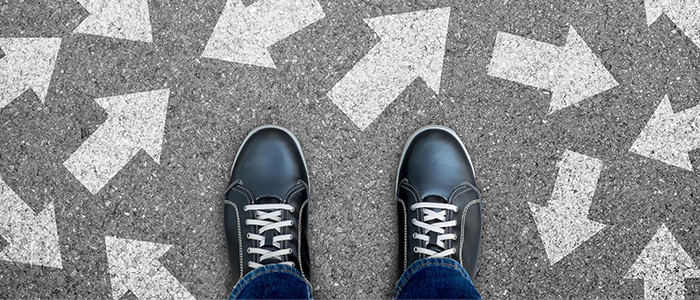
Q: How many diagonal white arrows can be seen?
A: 11